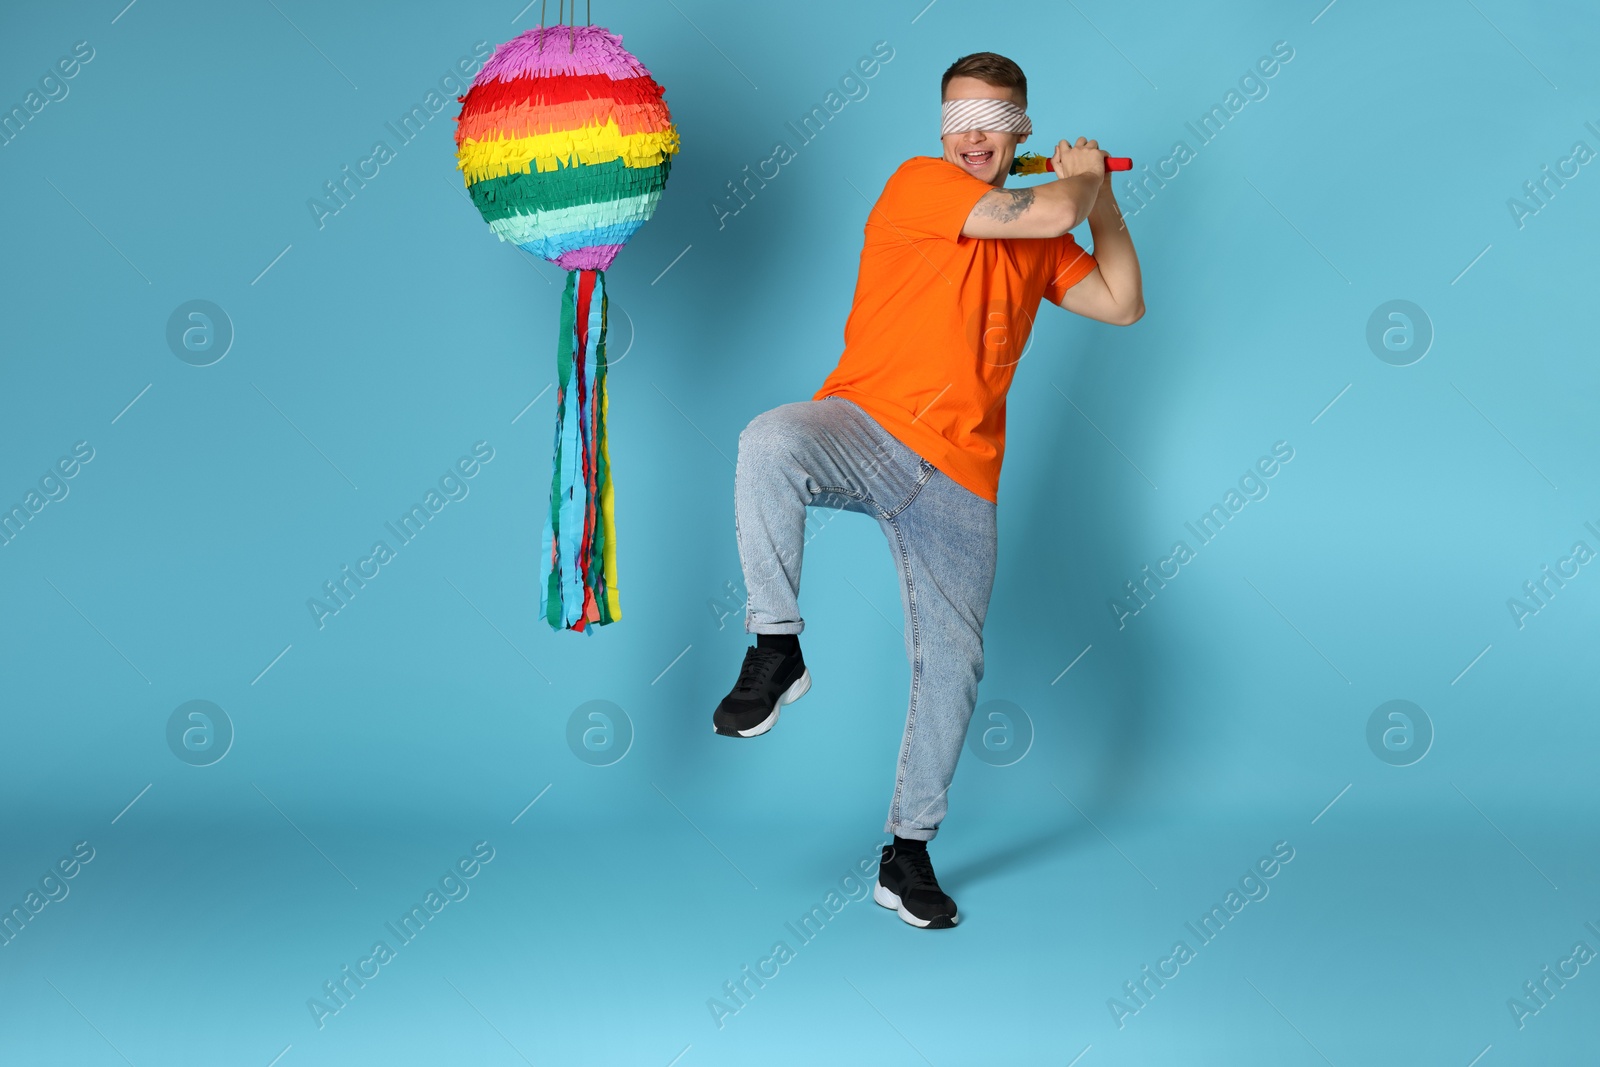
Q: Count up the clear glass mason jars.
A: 0